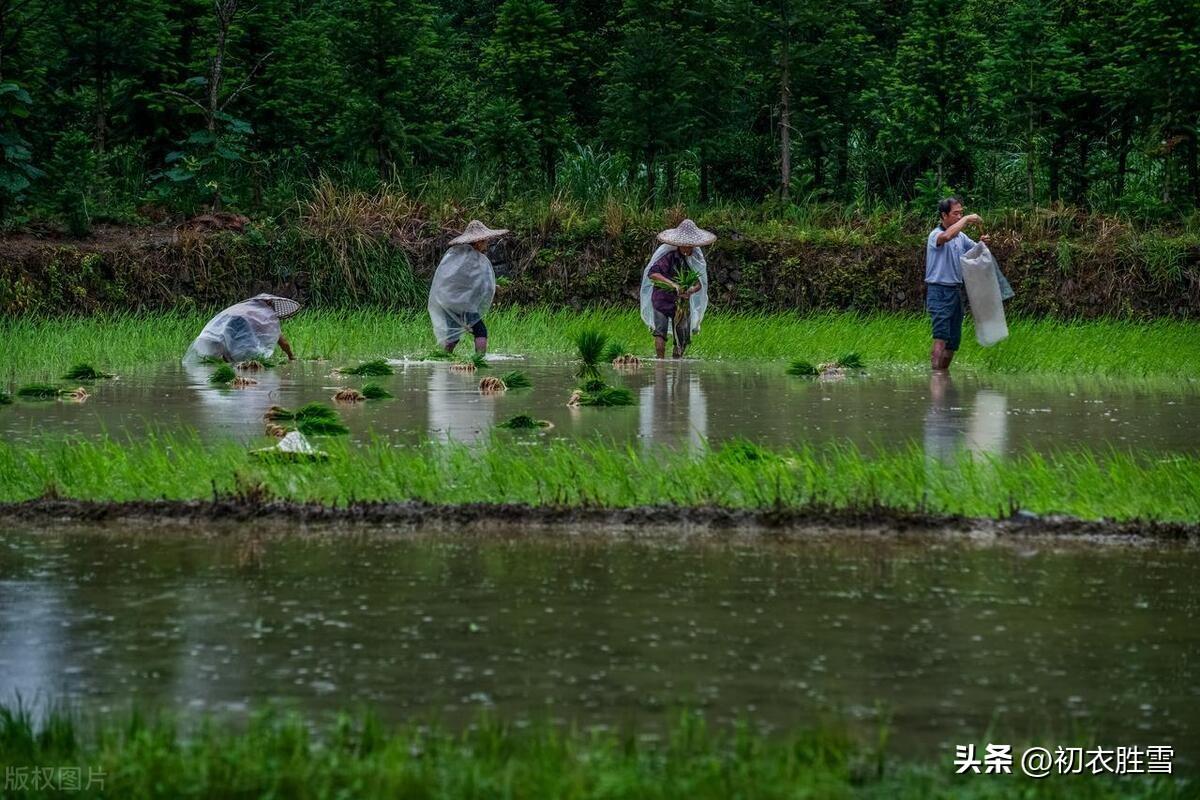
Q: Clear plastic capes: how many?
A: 3